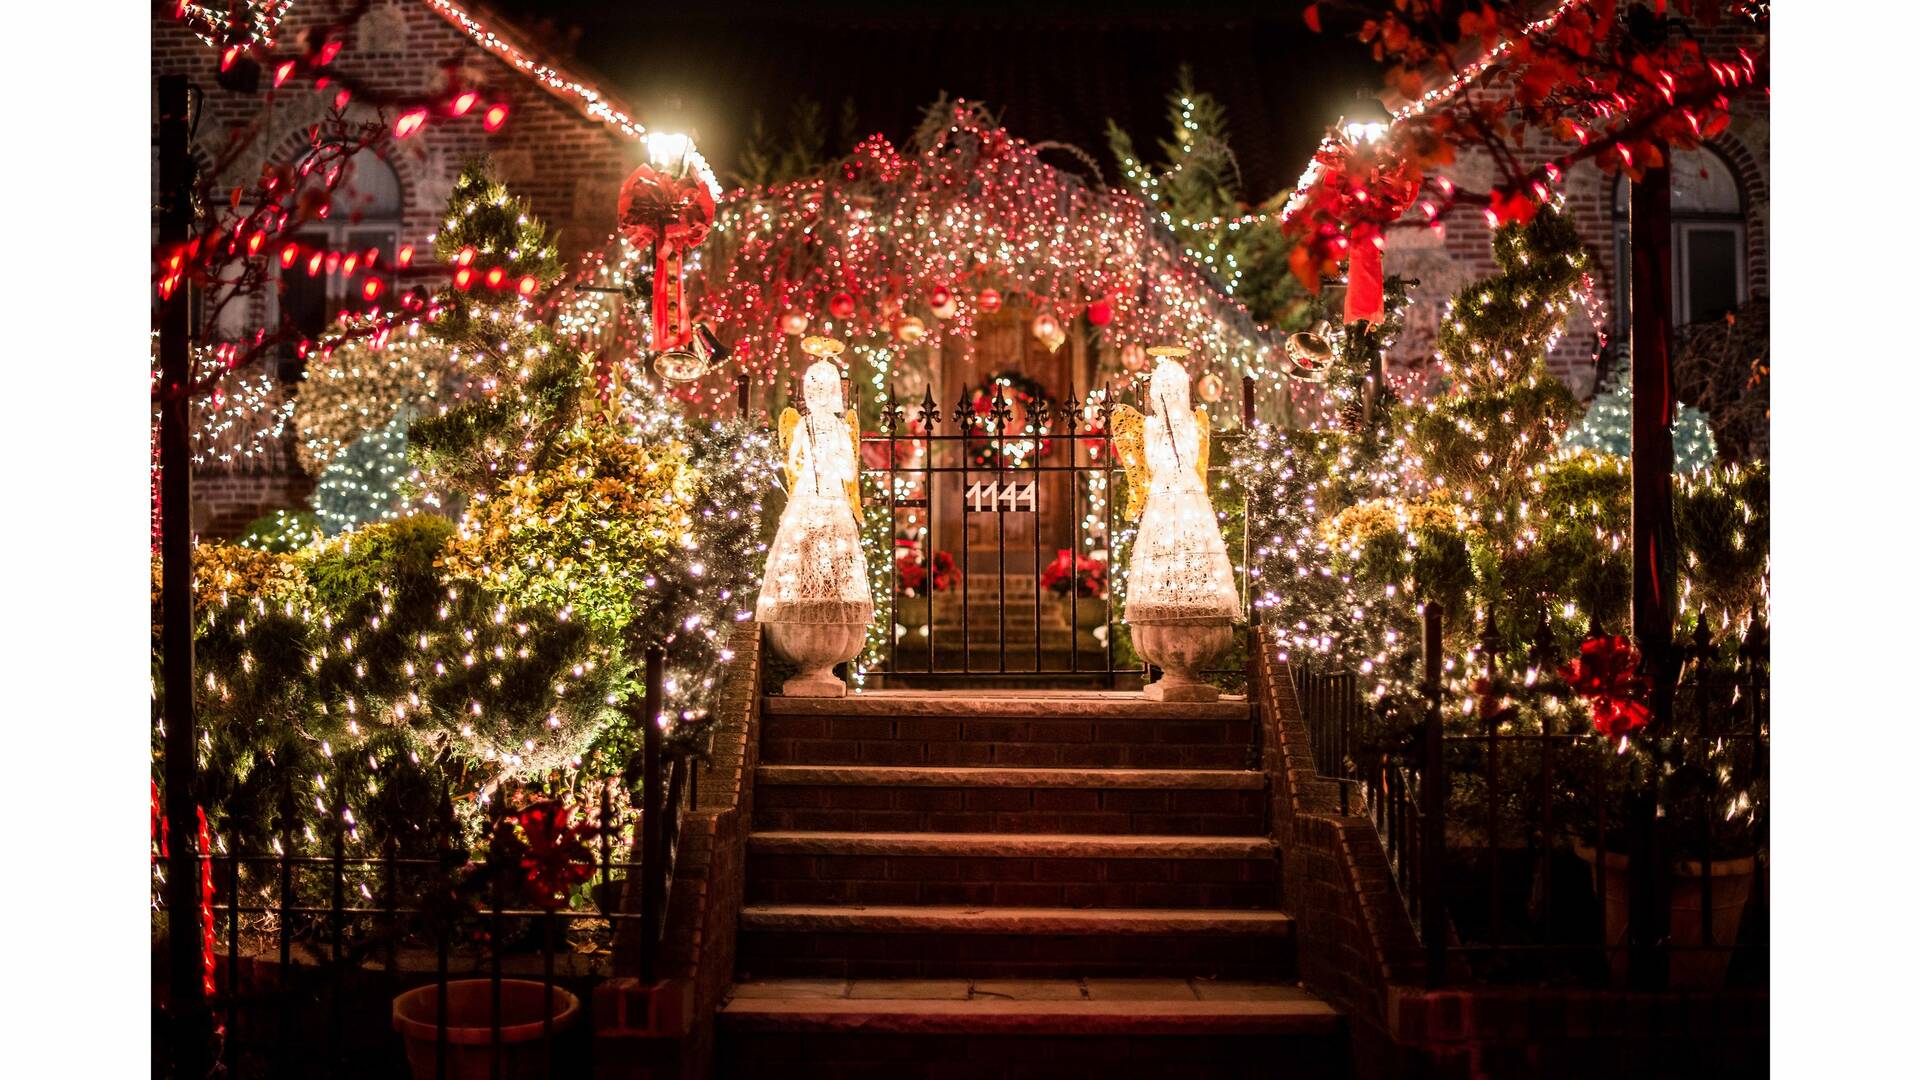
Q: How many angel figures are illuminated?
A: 2